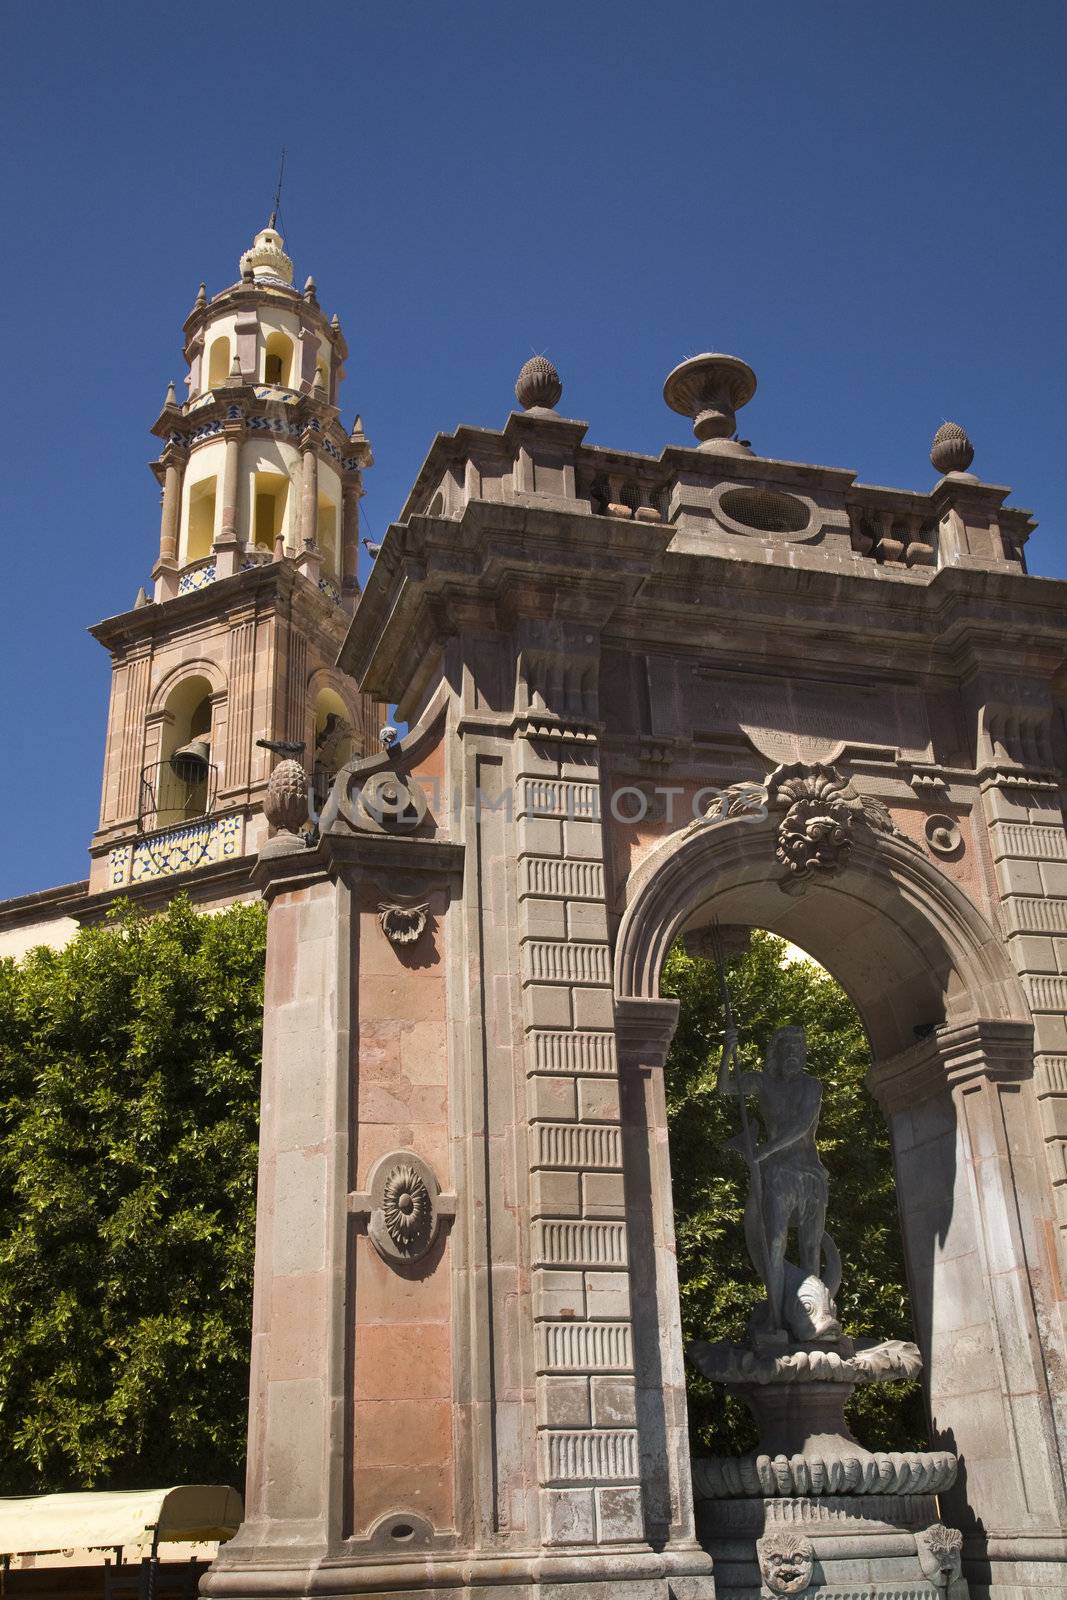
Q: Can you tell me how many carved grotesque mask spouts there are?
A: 2